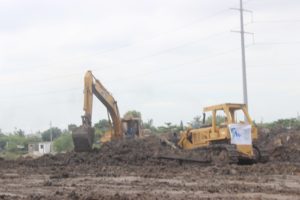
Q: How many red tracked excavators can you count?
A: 0